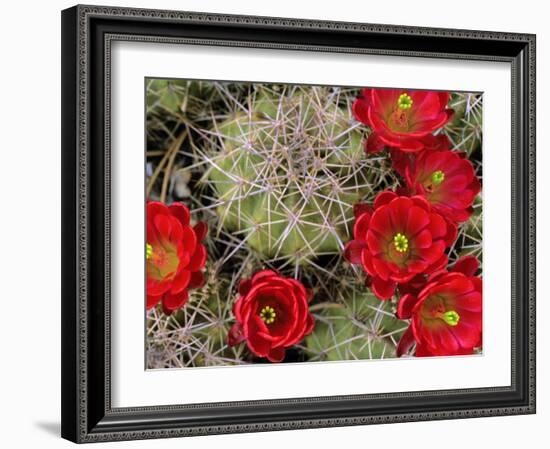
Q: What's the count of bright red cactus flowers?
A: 6